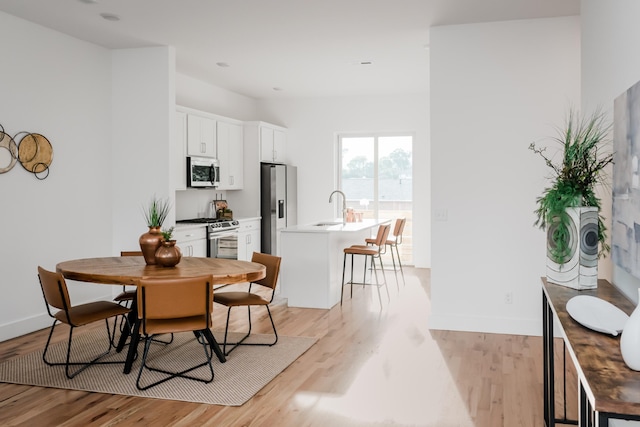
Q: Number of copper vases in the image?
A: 2